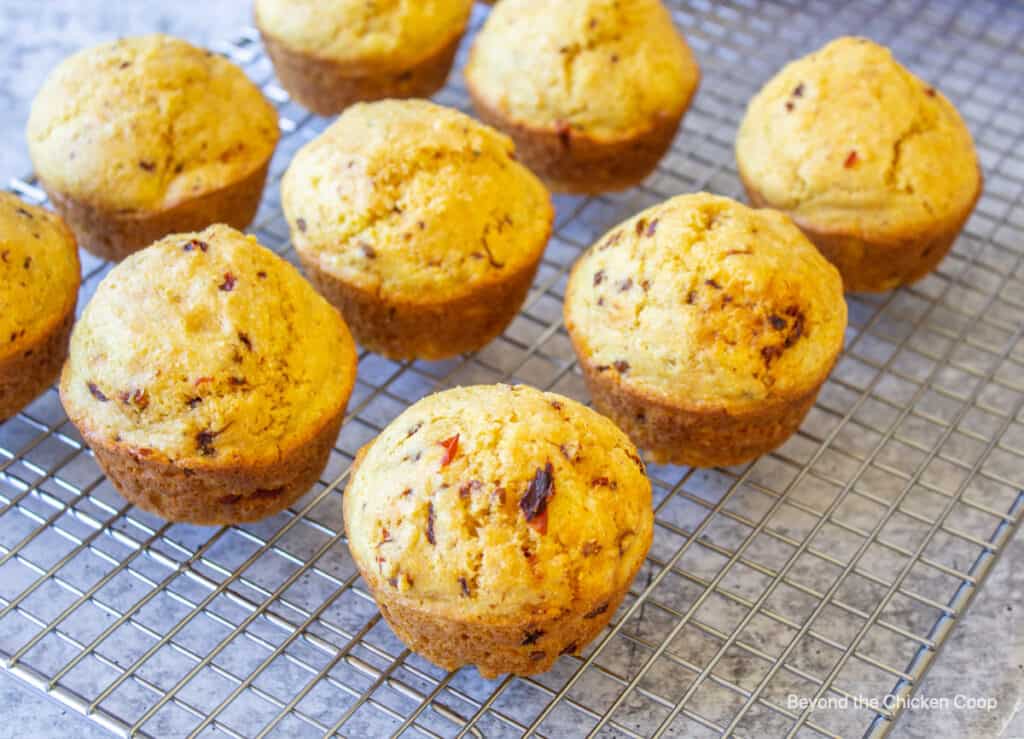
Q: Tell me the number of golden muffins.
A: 9